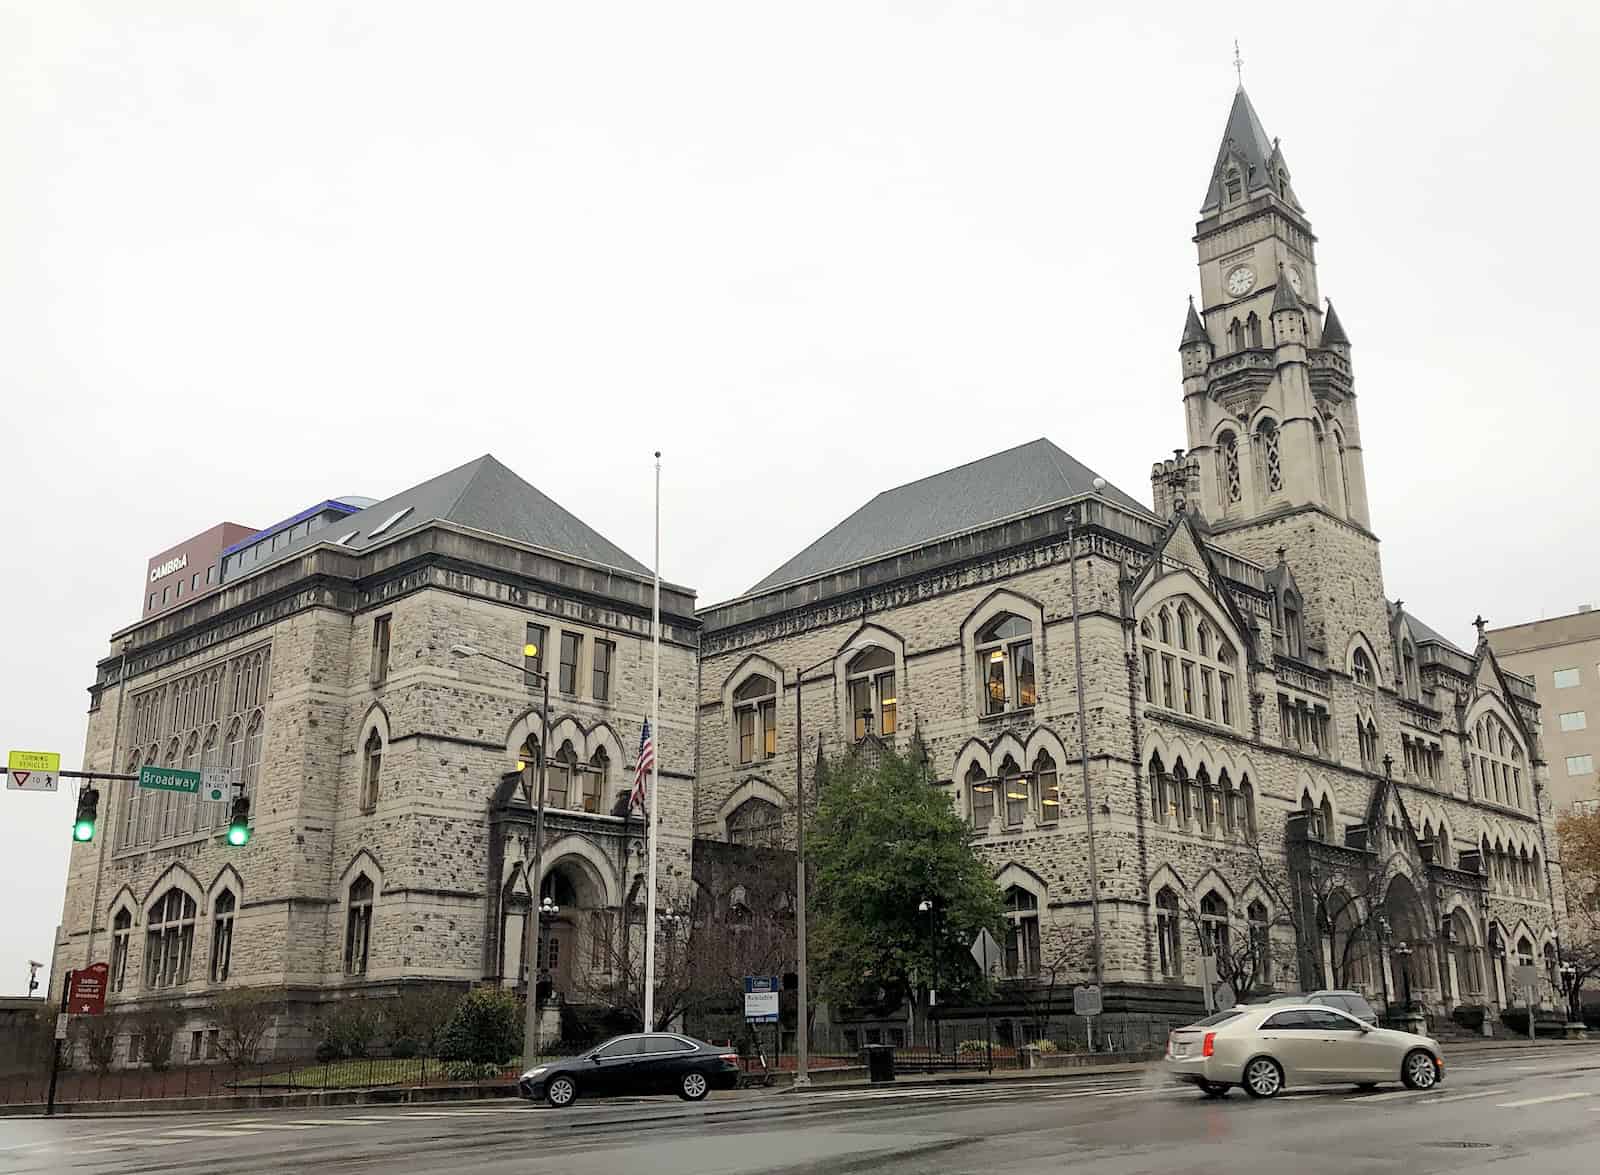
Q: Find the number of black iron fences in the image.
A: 1